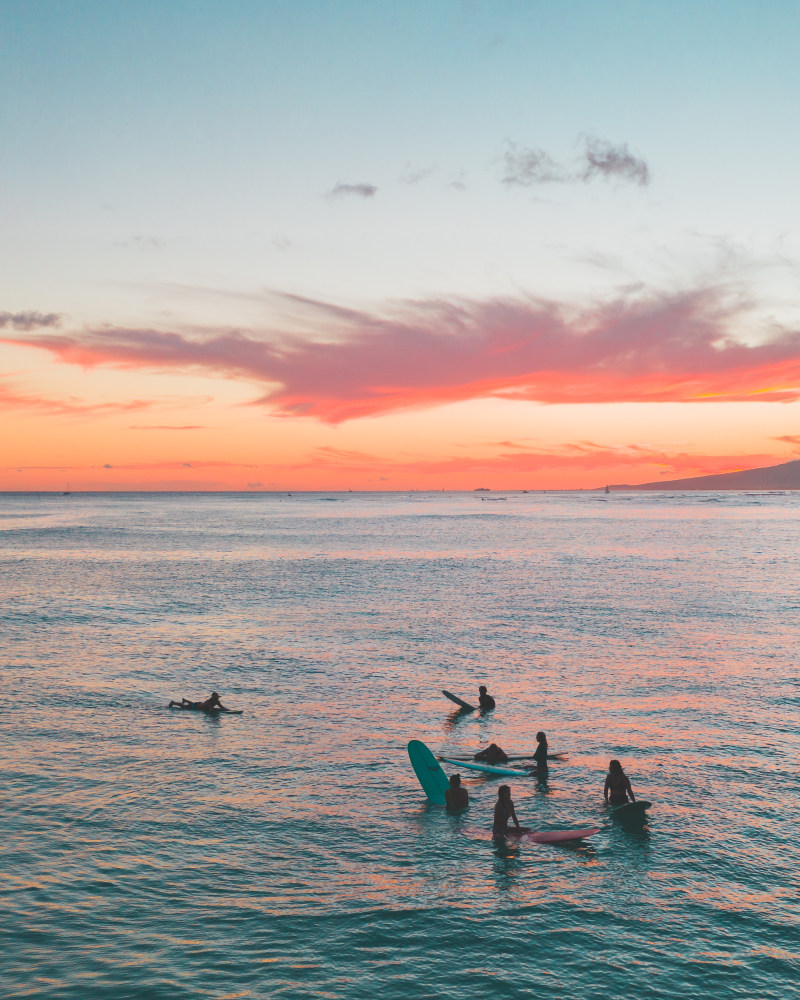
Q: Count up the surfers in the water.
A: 7